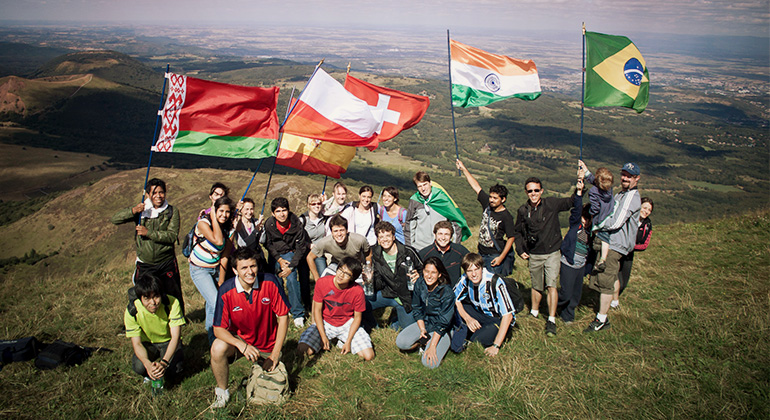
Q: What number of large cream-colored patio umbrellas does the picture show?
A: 0